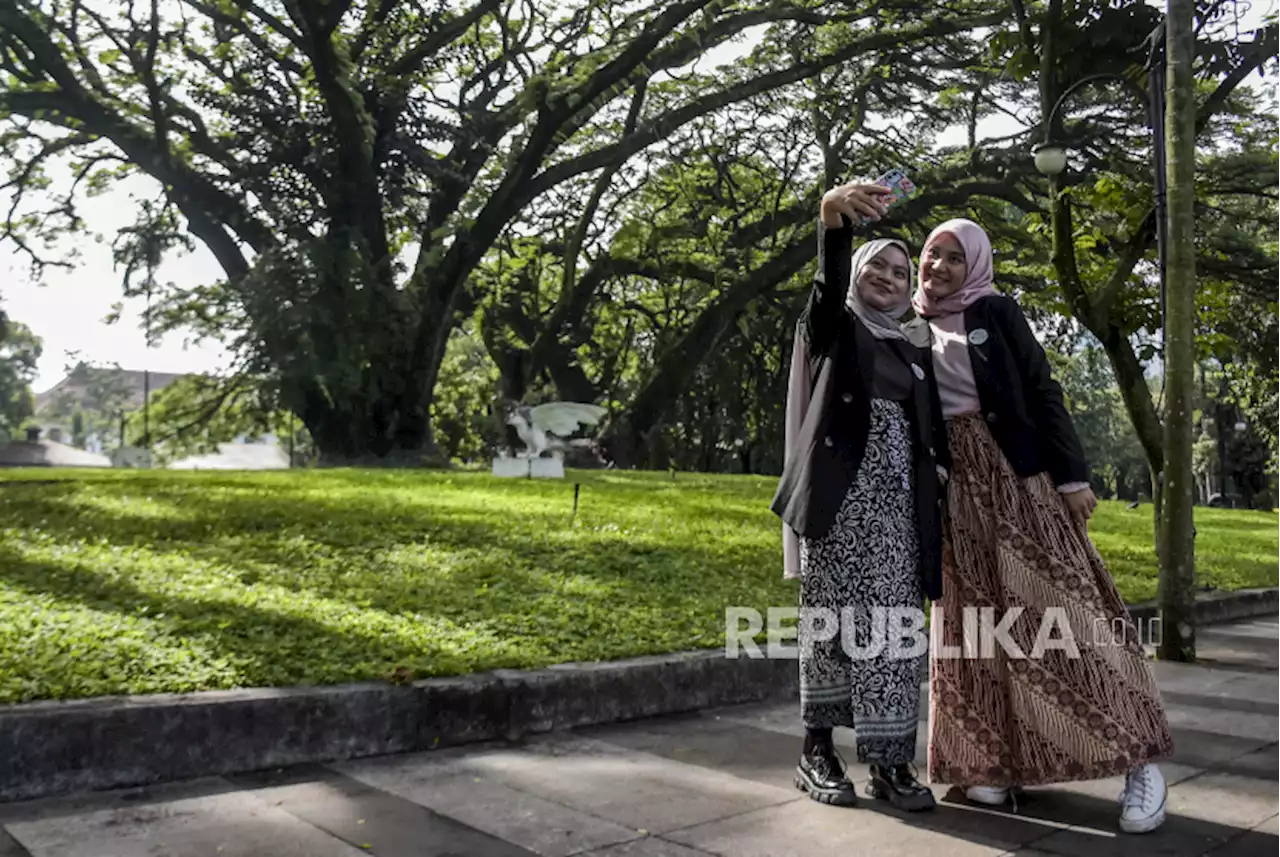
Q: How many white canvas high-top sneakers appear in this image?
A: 2